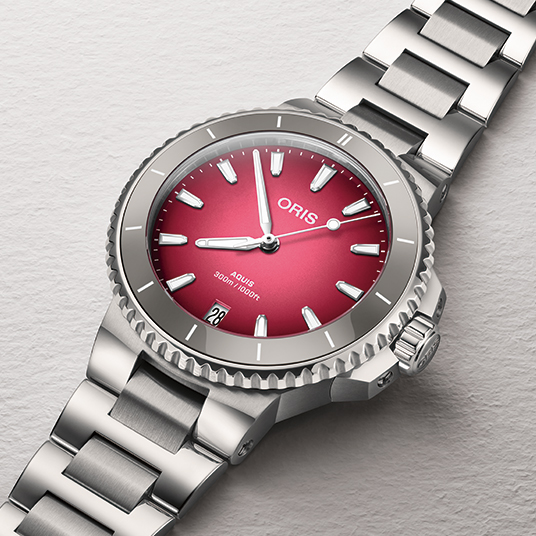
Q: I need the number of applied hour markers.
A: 11